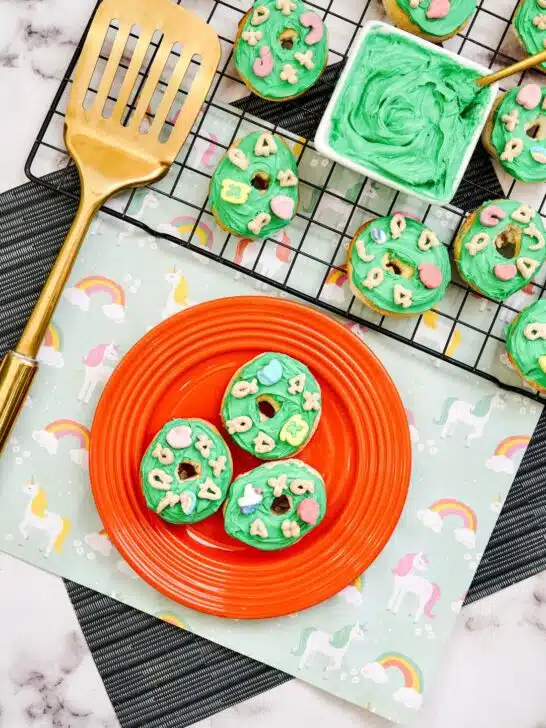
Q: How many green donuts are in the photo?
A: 11